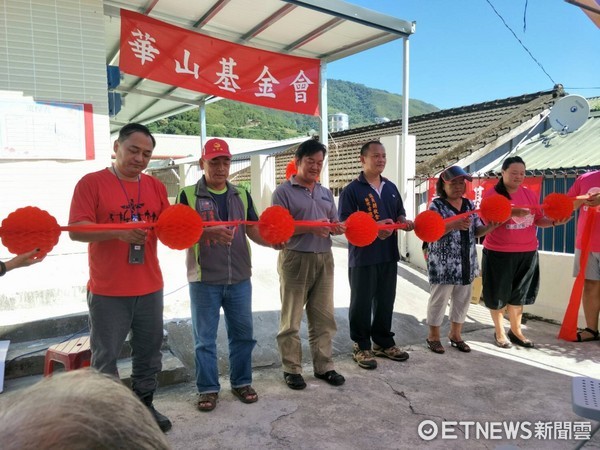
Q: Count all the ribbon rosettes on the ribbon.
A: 7